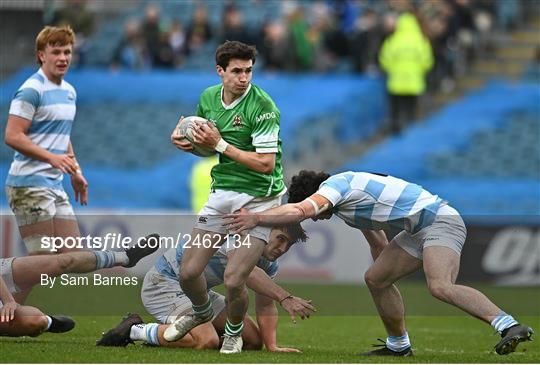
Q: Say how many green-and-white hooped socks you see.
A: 2